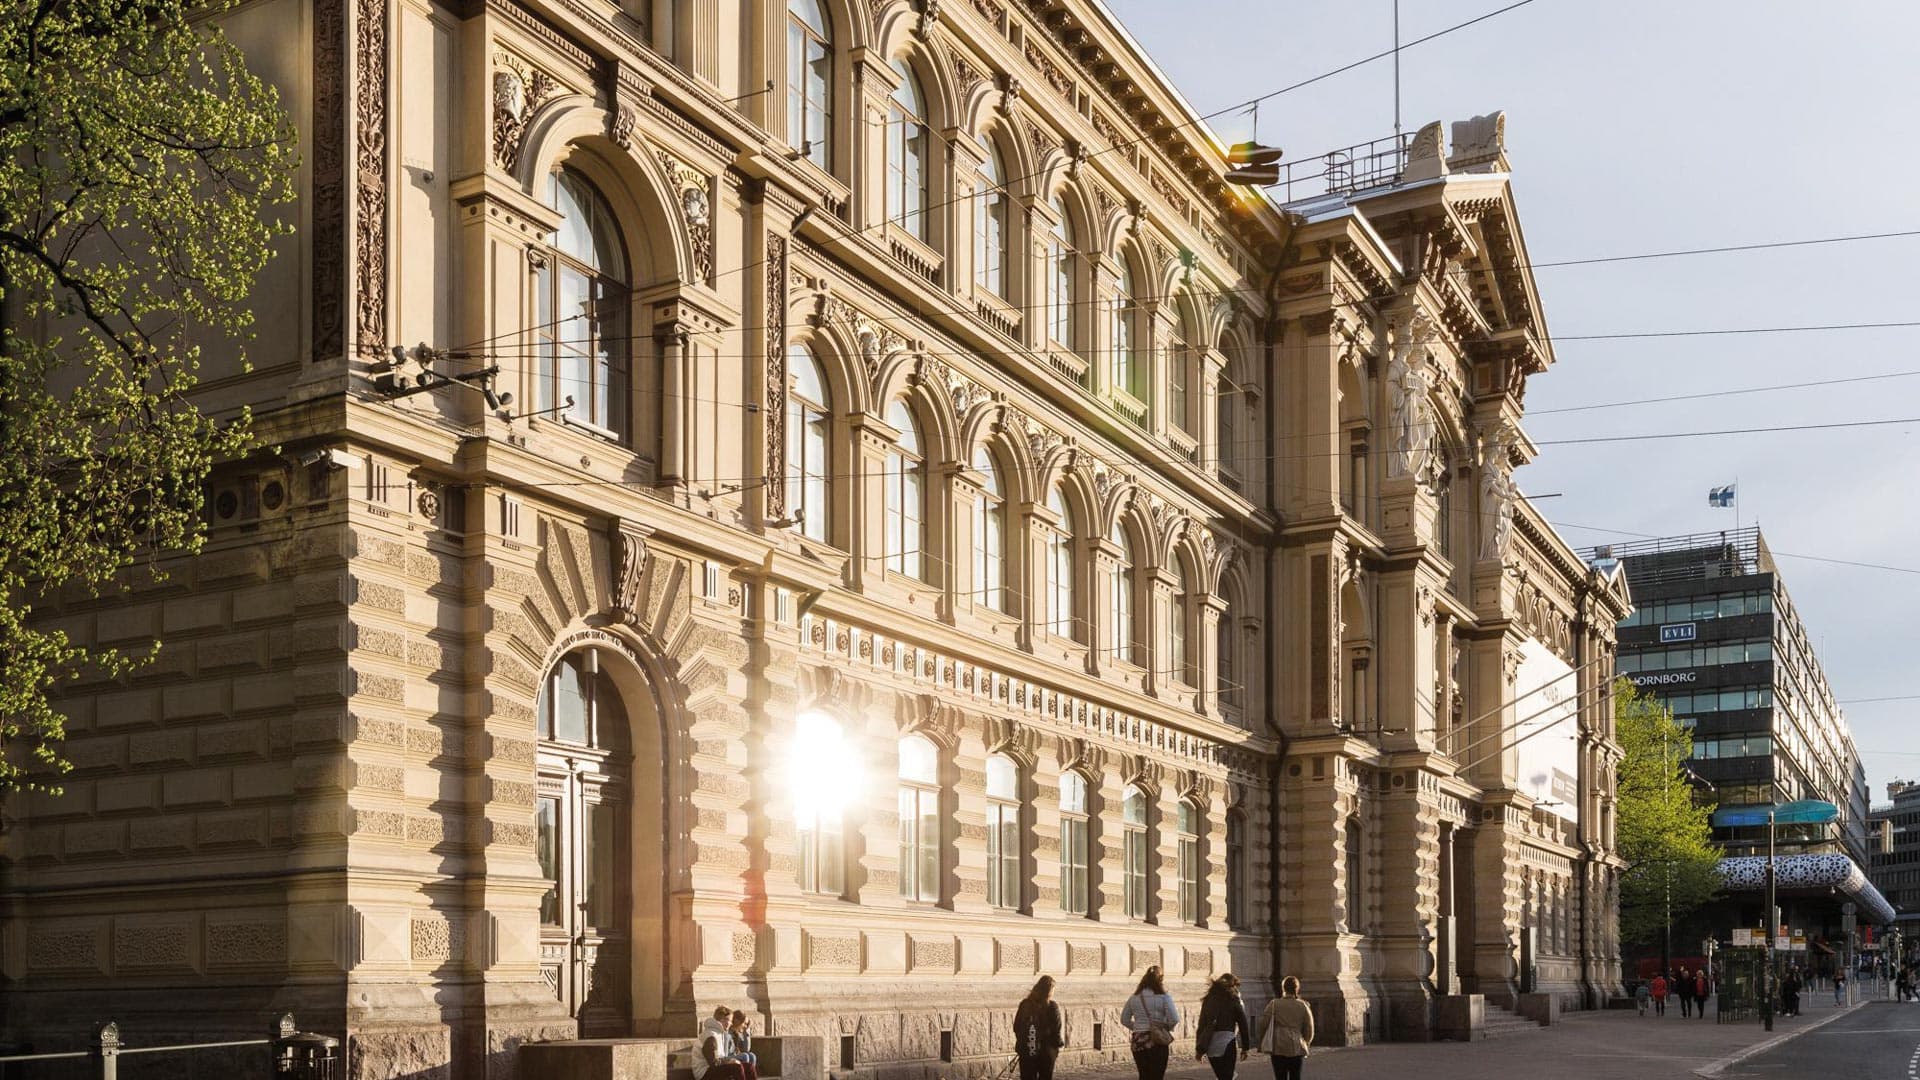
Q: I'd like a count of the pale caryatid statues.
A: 4